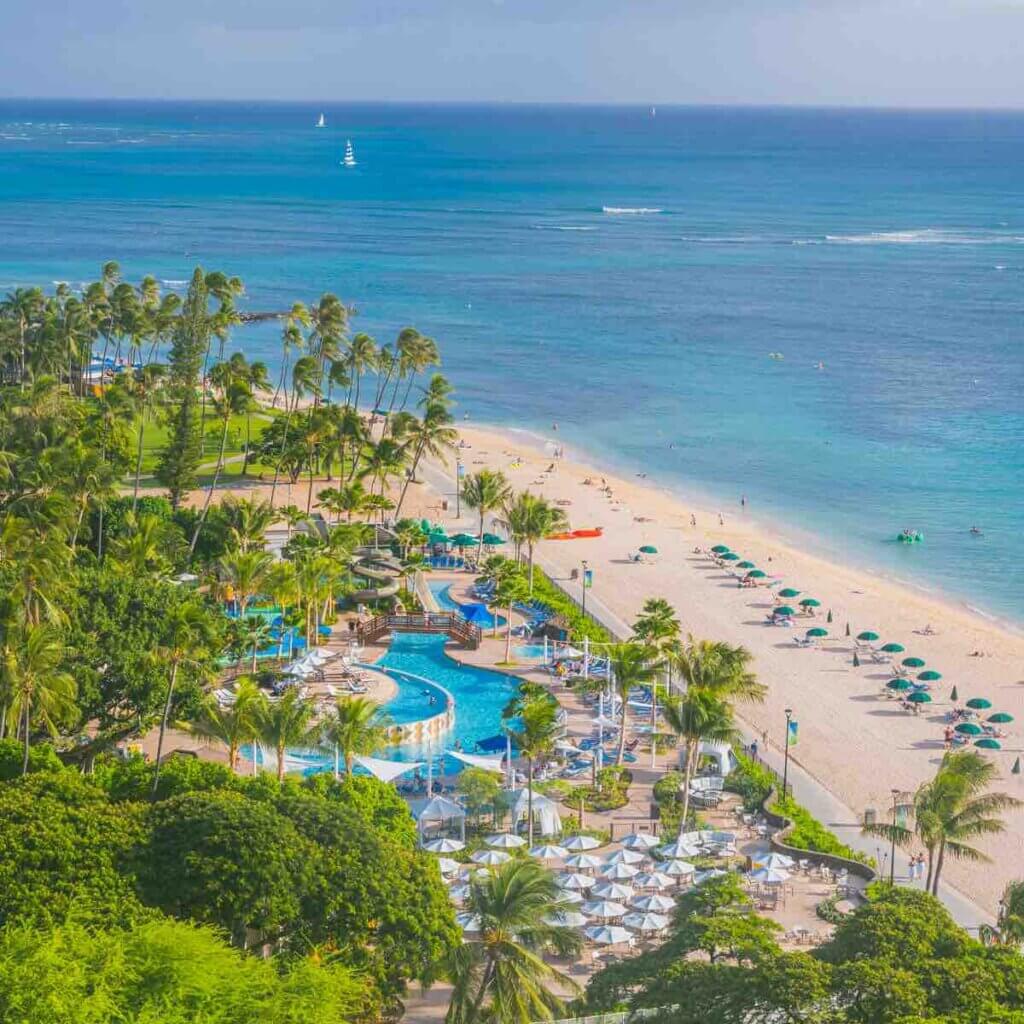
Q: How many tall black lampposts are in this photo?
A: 4